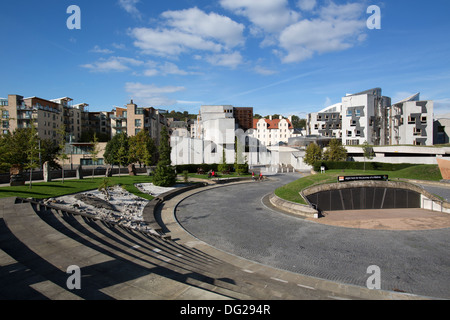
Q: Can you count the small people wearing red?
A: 3